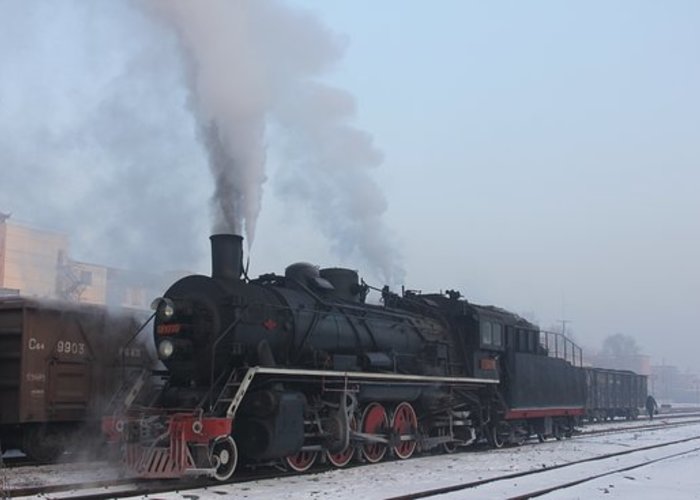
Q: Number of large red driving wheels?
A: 4